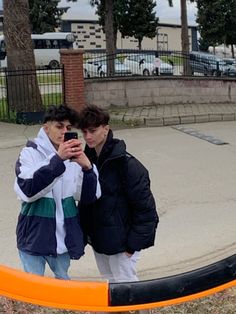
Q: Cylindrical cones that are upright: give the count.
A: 0